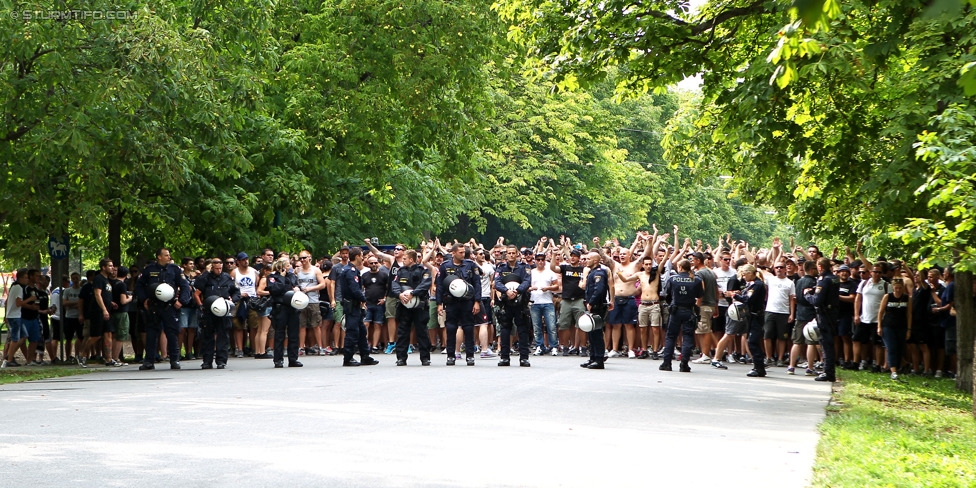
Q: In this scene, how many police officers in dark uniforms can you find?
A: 11